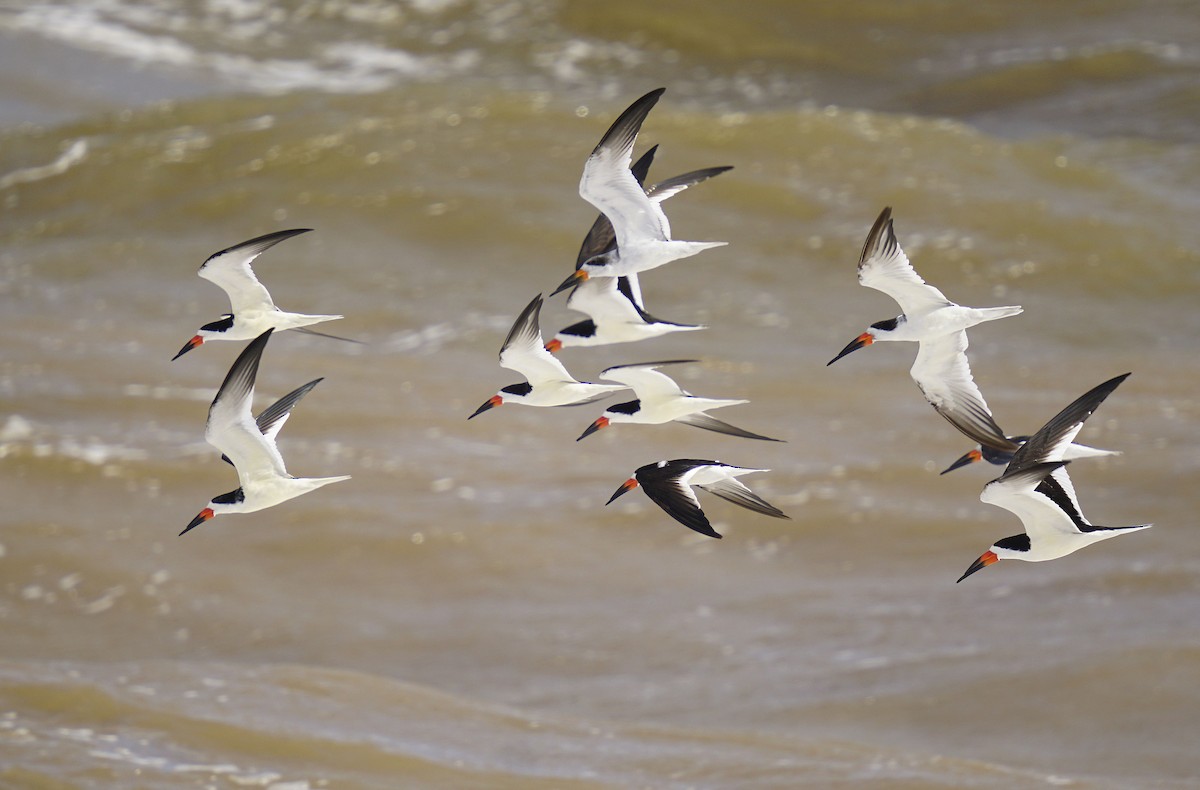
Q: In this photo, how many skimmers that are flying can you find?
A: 10